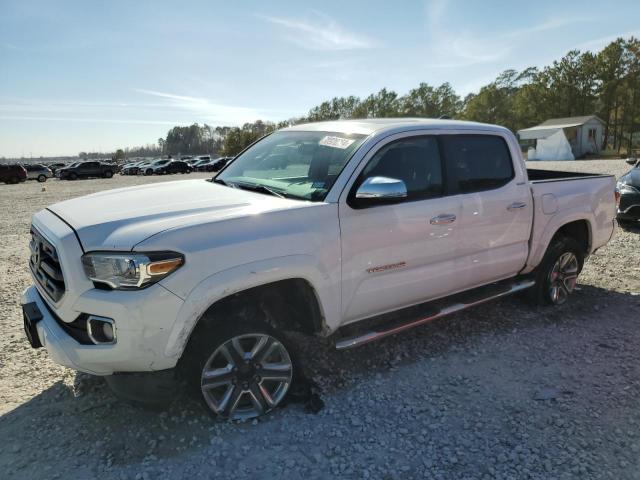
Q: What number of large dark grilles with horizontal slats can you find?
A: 1